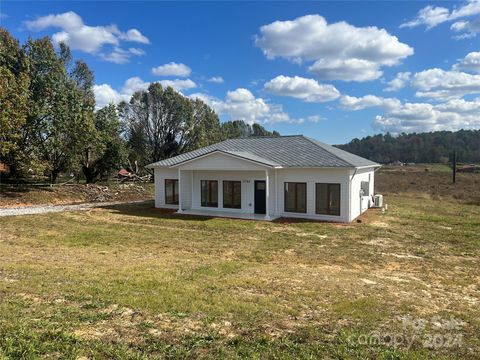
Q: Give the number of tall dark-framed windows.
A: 5